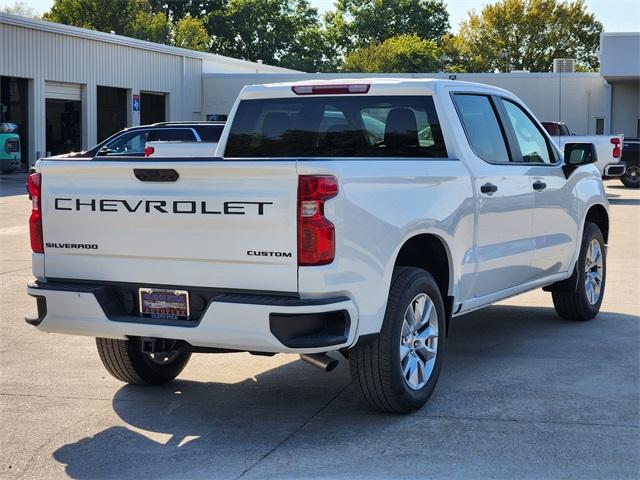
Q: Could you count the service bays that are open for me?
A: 4